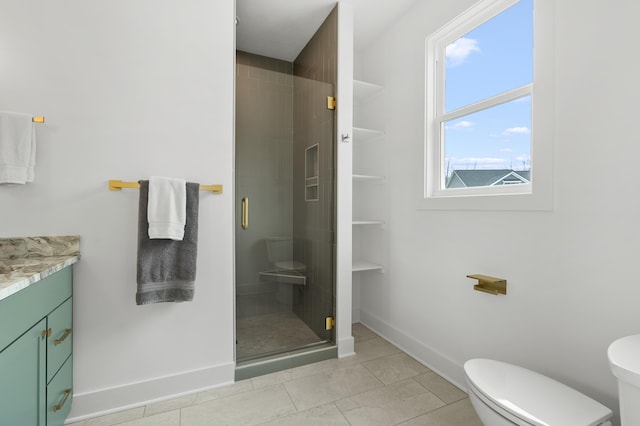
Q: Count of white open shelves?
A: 5